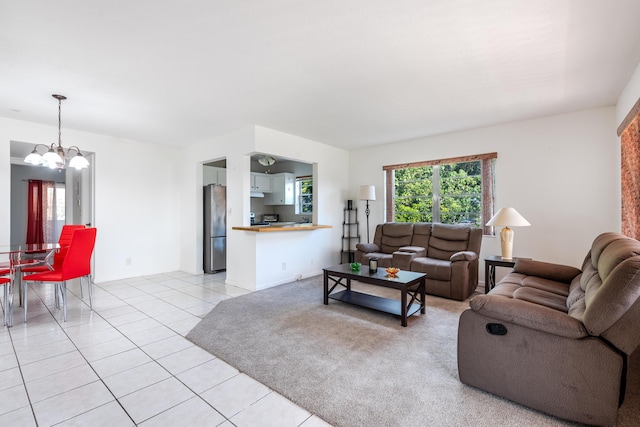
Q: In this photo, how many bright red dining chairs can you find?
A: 4